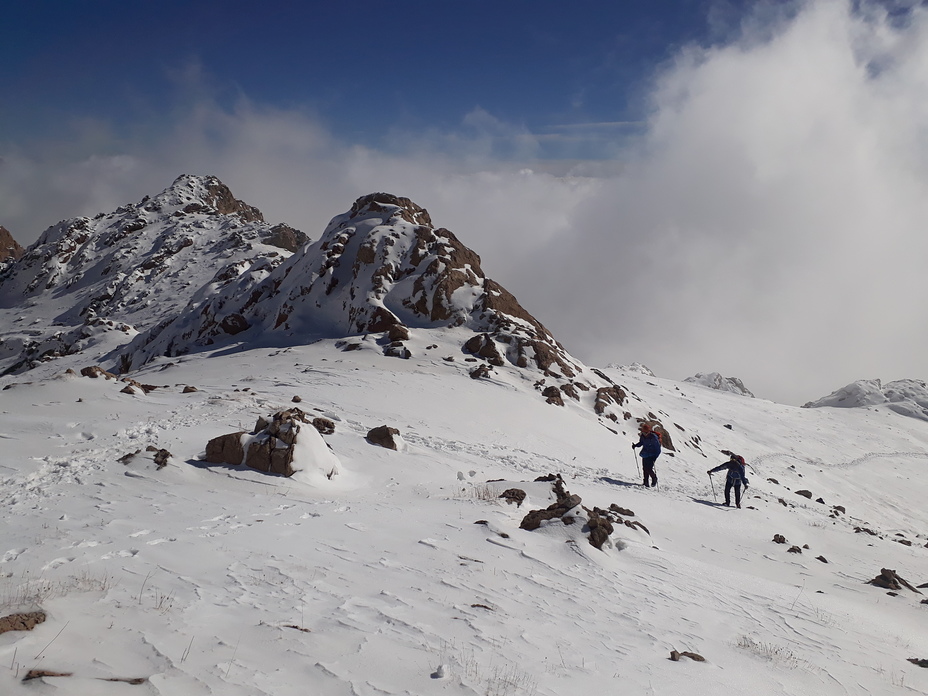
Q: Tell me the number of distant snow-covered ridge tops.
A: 3